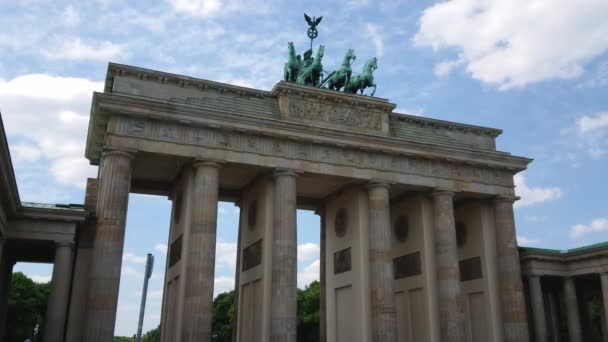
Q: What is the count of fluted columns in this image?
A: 6